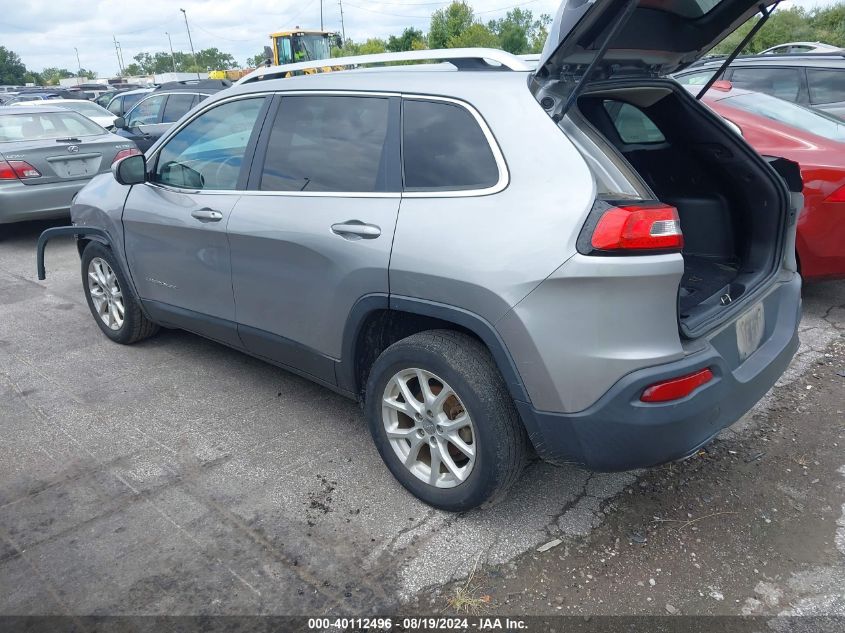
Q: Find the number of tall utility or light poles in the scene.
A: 7